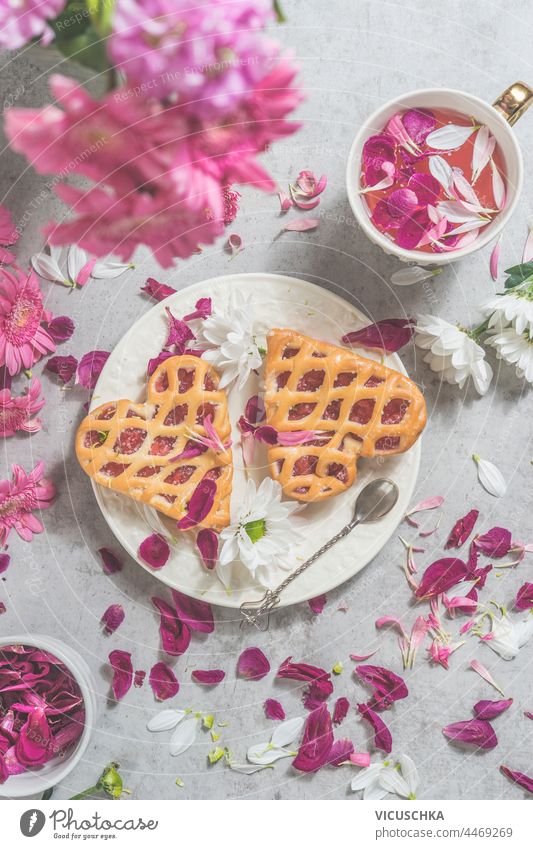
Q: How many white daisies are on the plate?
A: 2